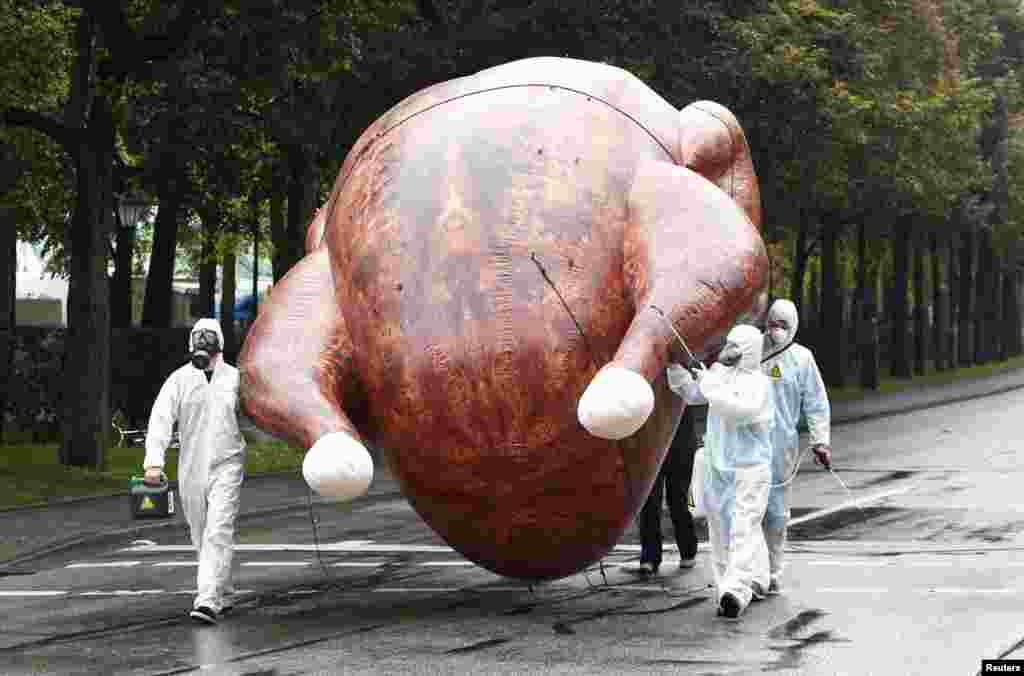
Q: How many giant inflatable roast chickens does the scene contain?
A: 1